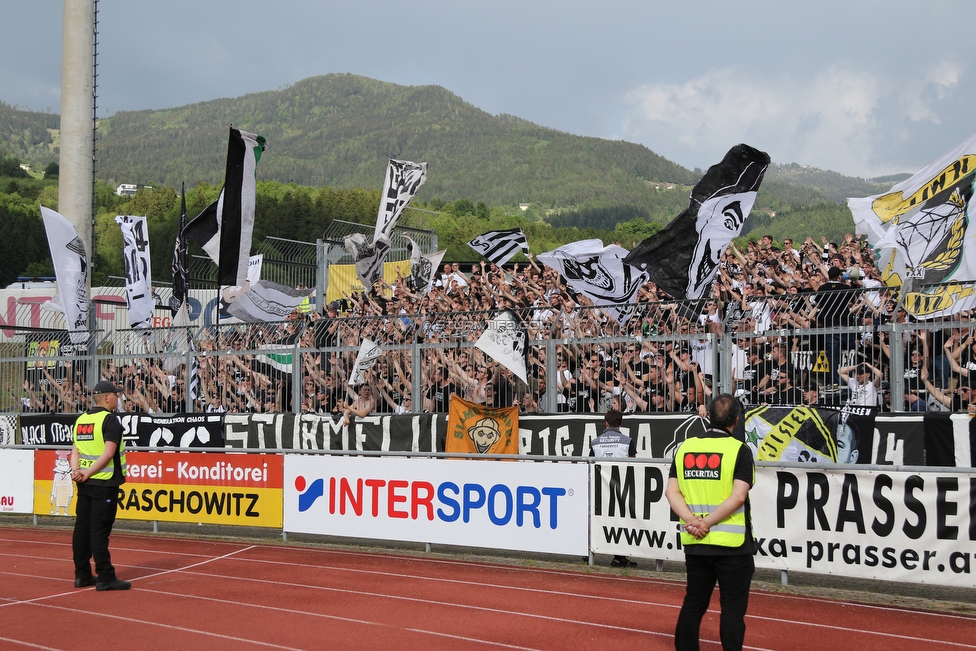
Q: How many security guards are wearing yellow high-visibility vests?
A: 2